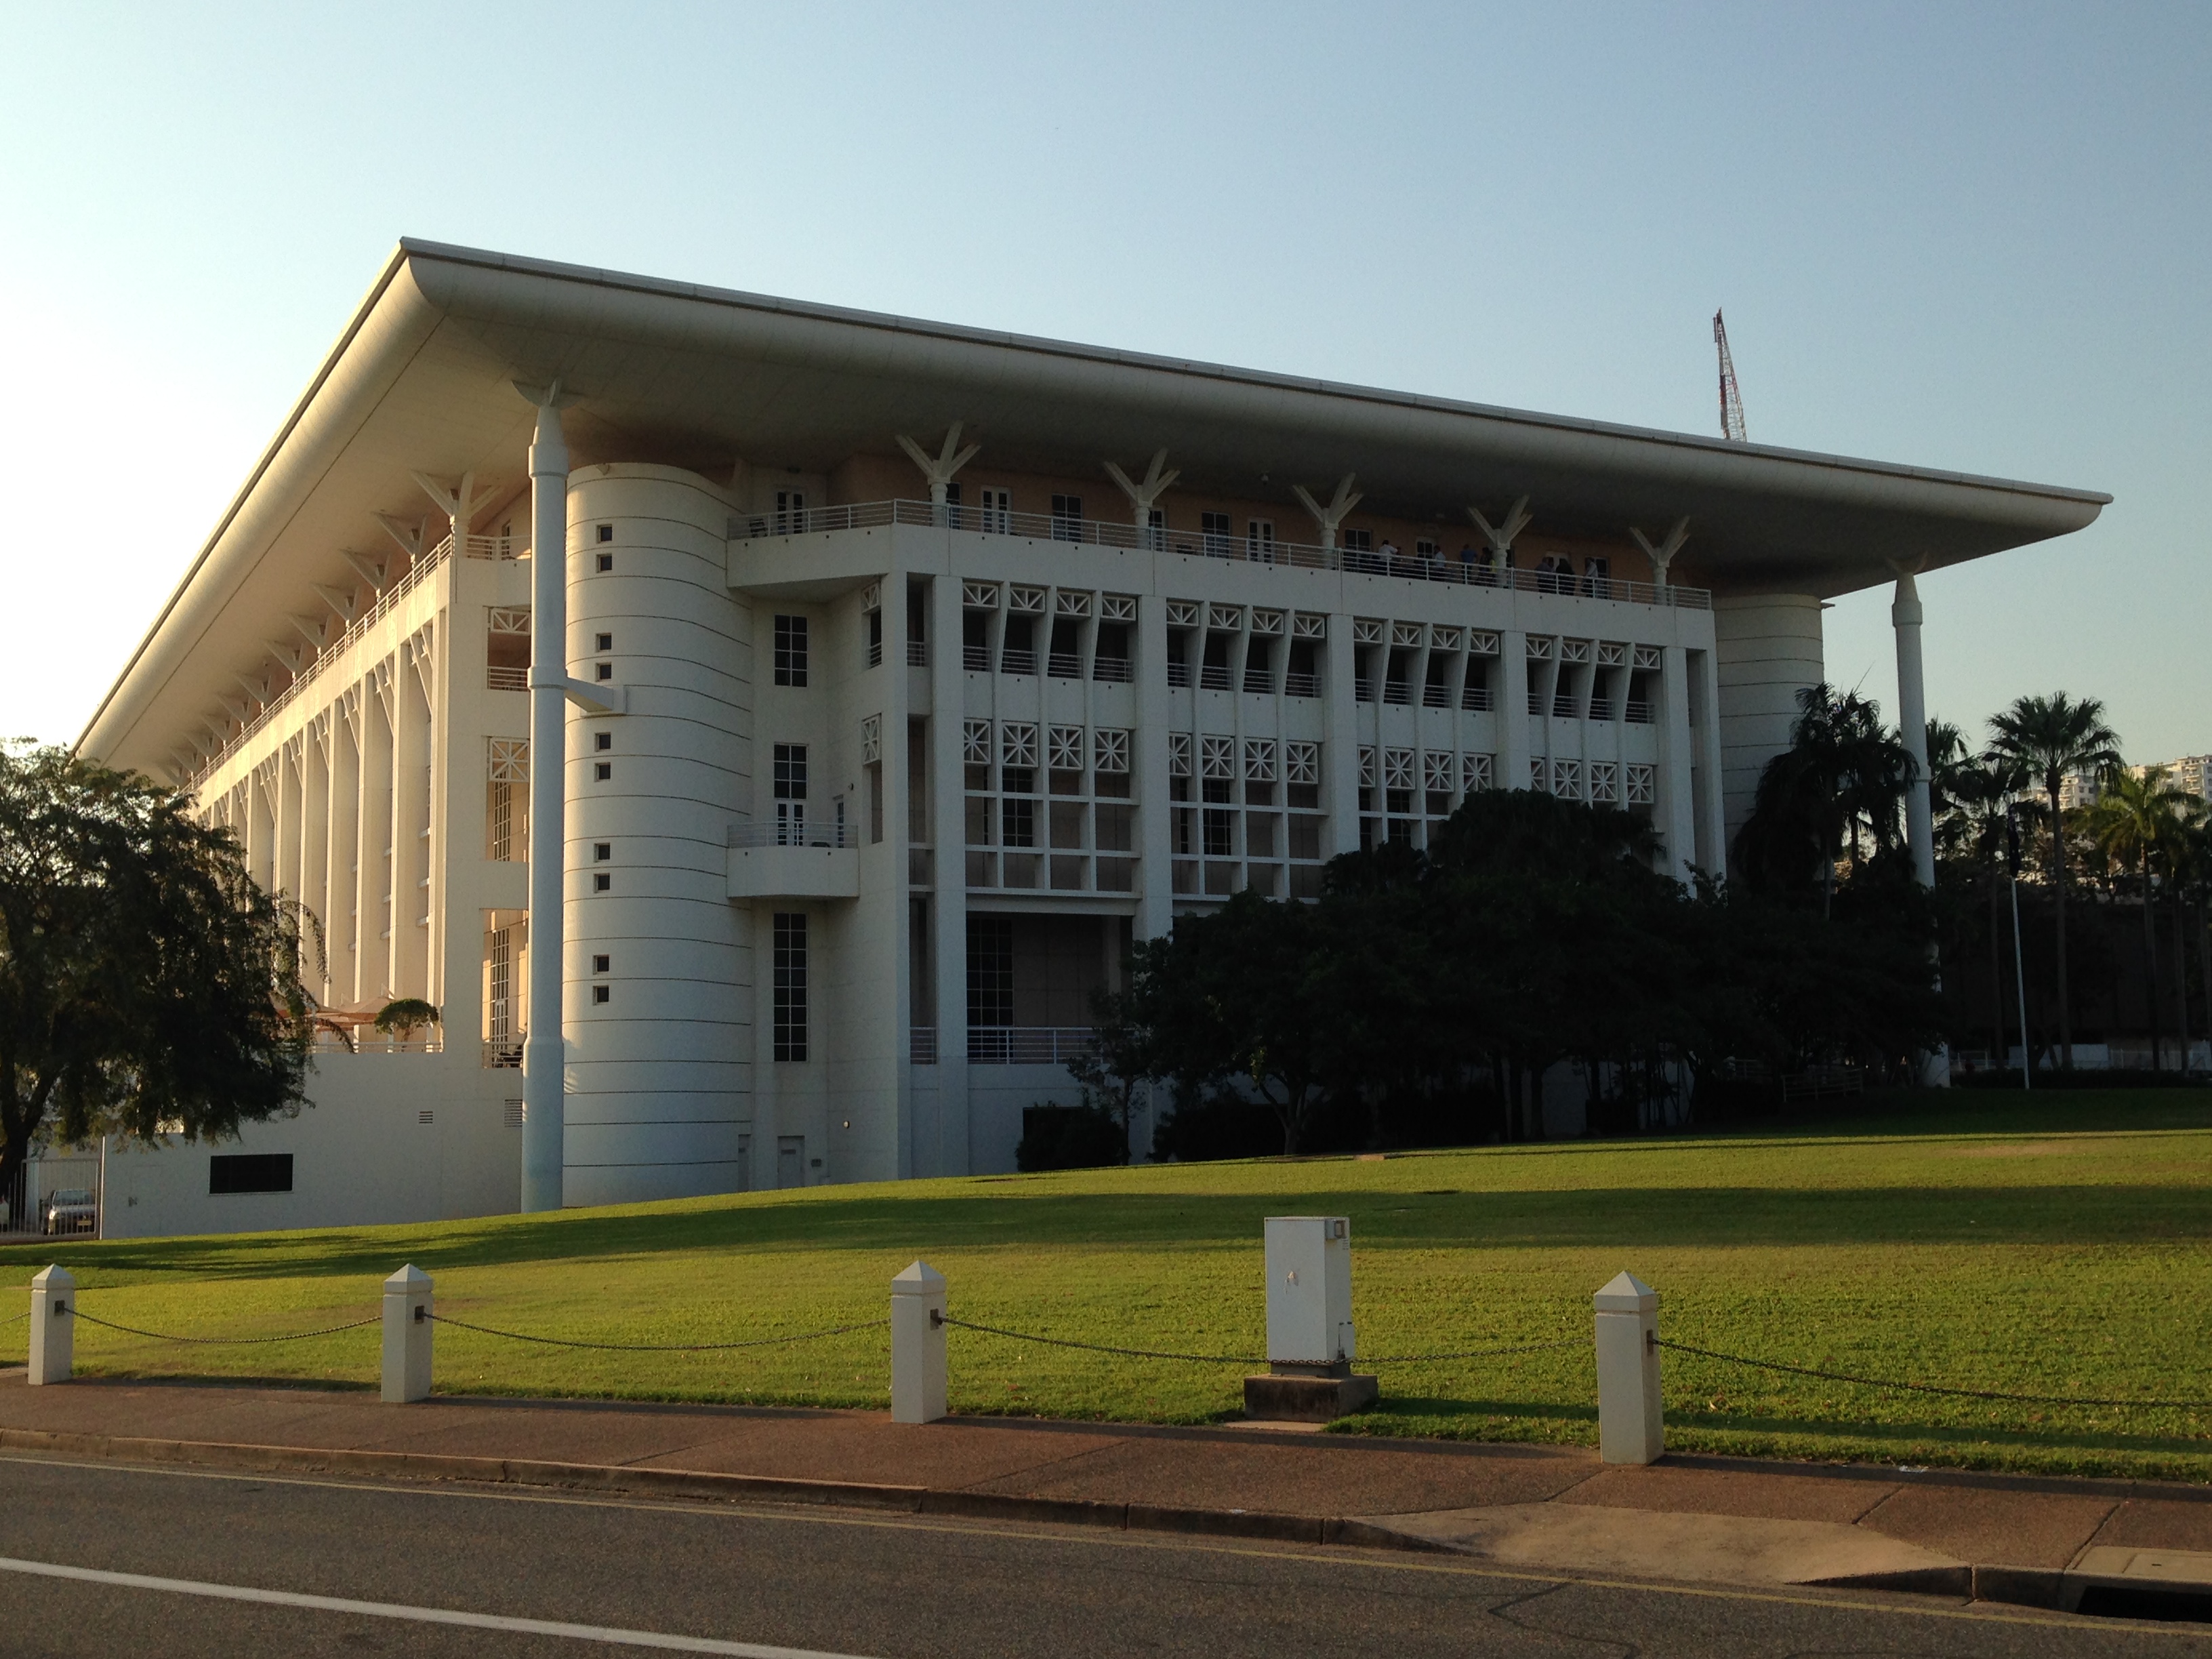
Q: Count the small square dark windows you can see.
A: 10